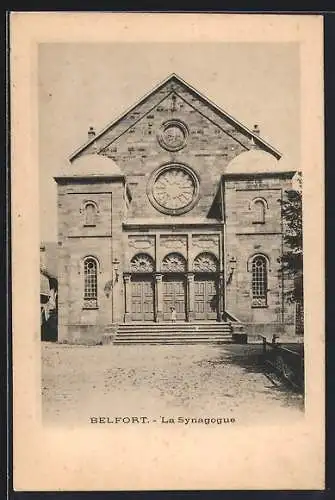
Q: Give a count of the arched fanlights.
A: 3